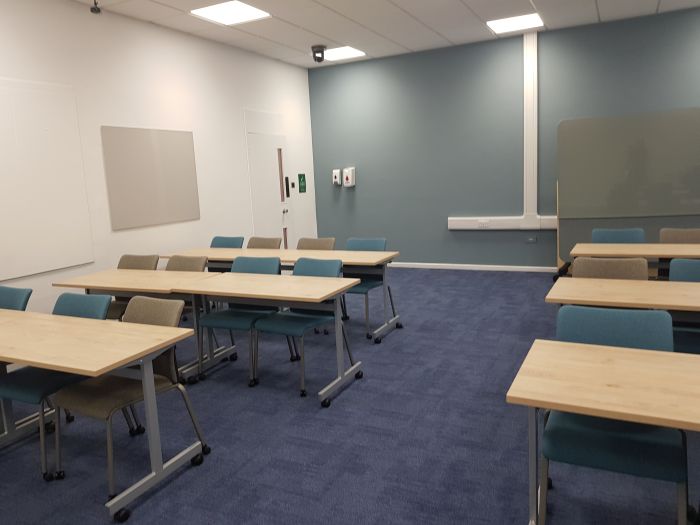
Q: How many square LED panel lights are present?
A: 3